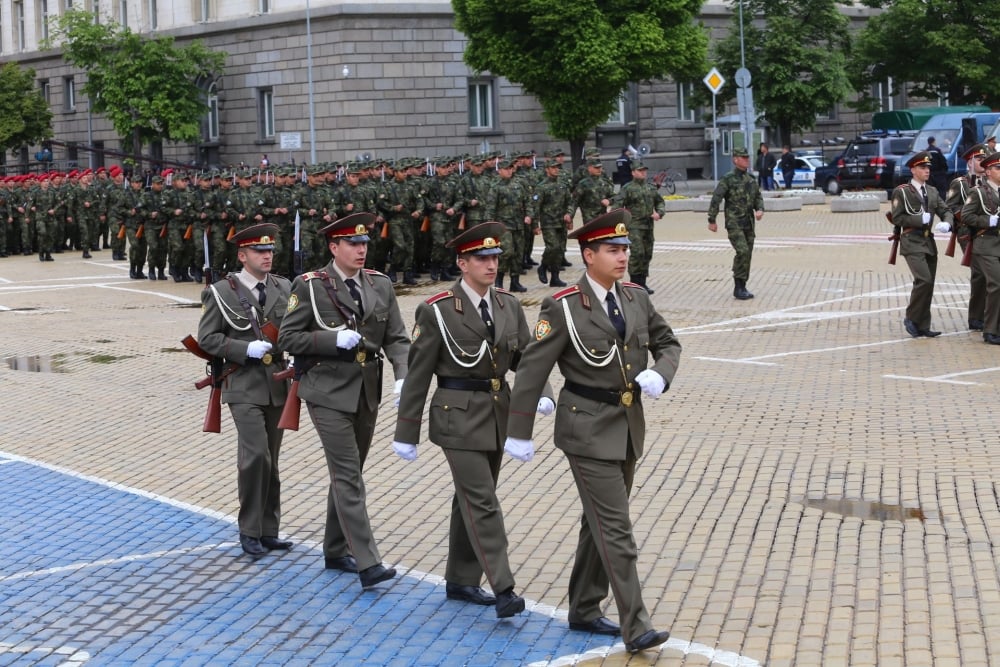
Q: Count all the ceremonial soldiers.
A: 7